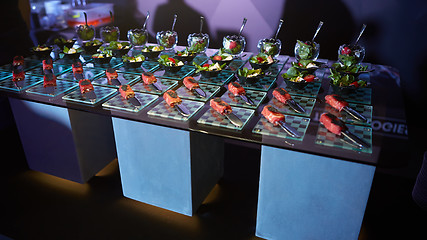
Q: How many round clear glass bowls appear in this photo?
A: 9